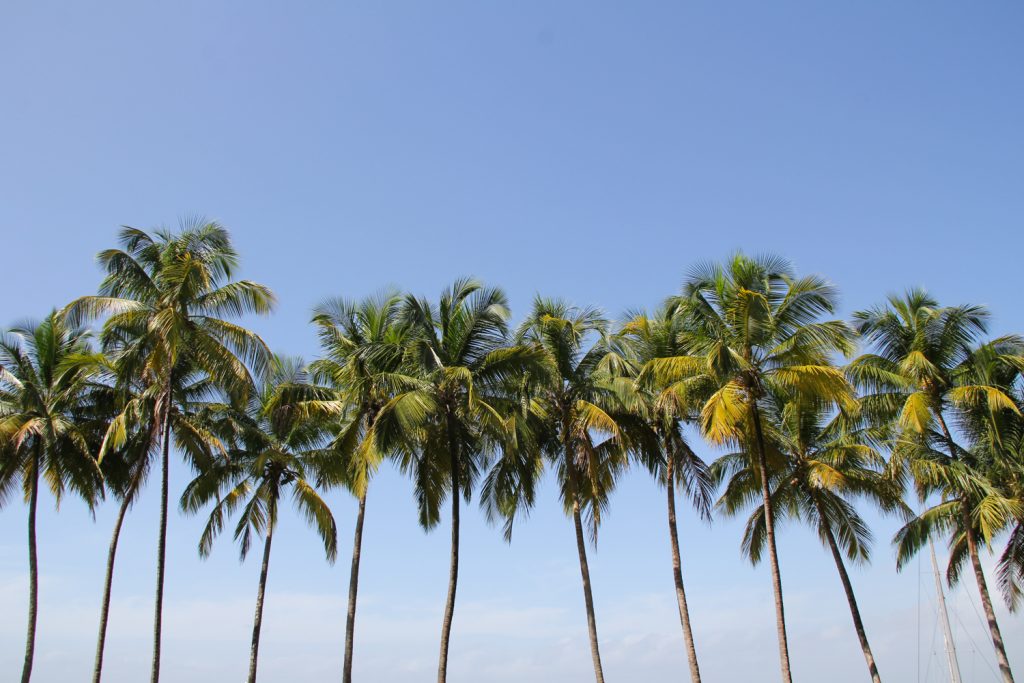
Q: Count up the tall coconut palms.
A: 11